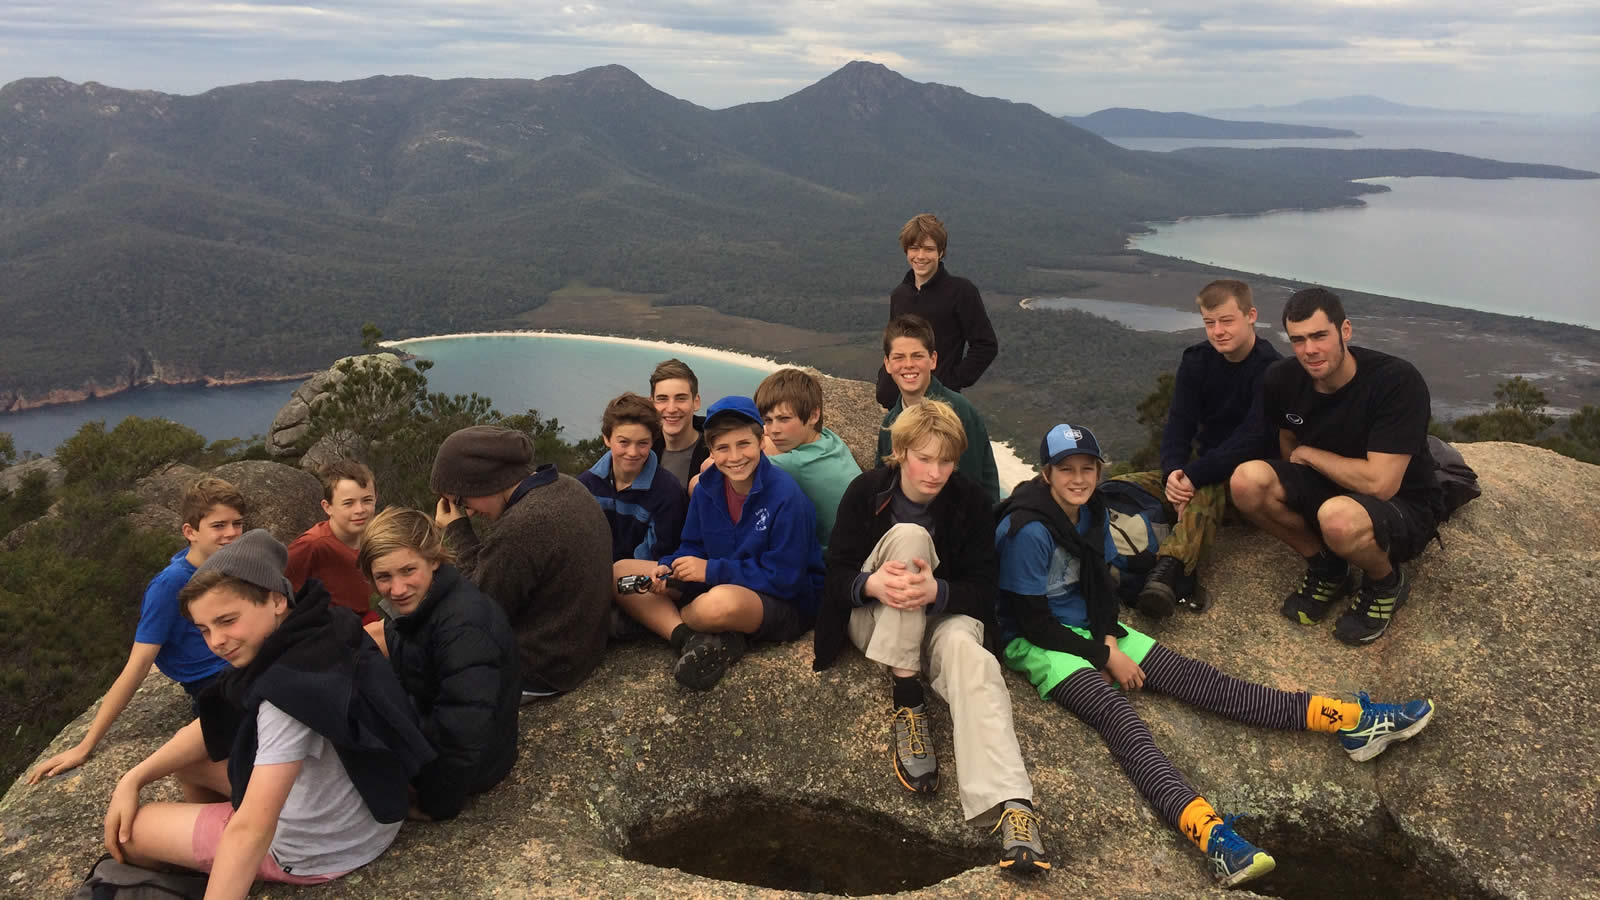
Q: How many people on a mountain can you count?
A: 15